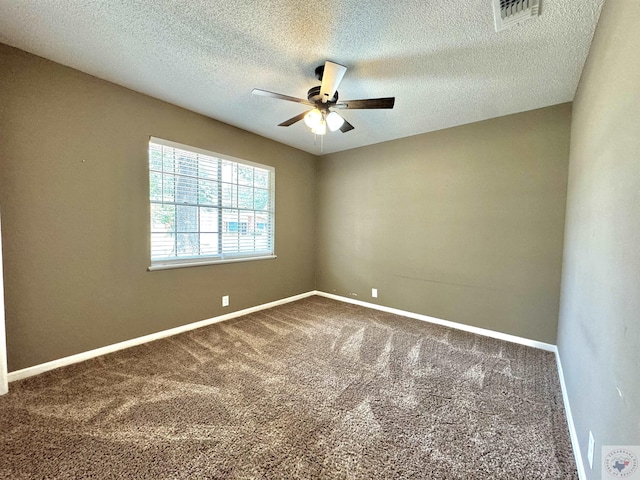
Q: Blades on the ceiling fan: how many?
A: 5